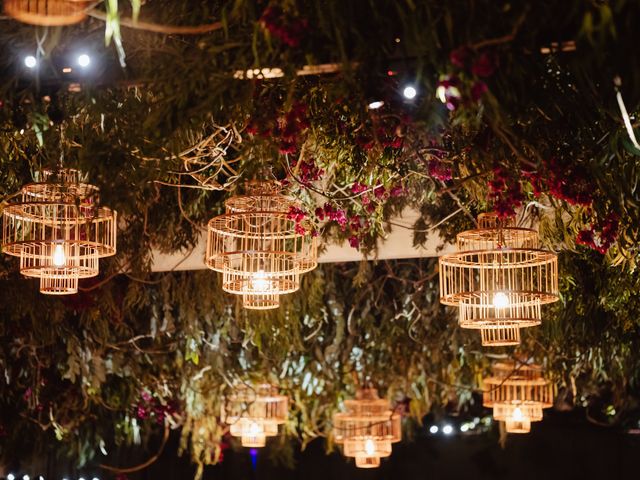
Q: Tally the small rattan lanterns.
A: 3